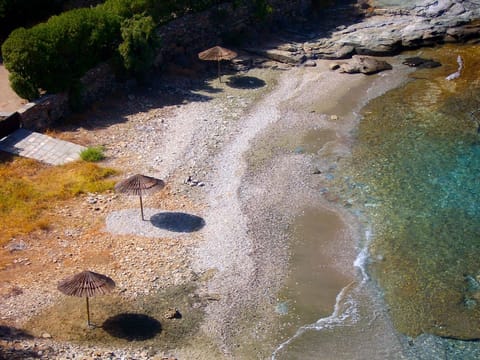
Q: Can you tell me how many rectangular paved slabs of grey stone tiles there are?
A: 1